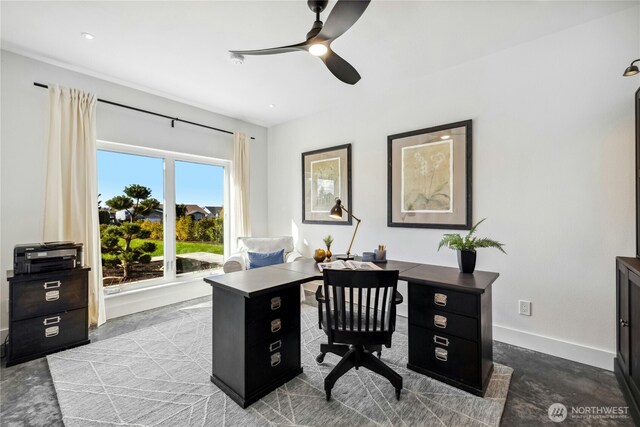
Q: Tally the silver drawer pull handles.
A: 8